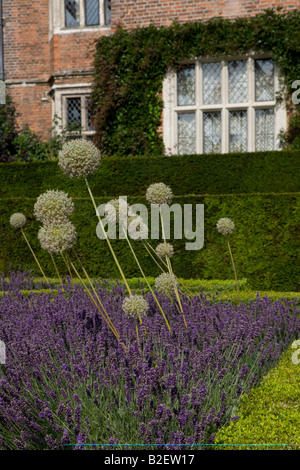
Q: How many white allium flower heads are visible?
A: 11